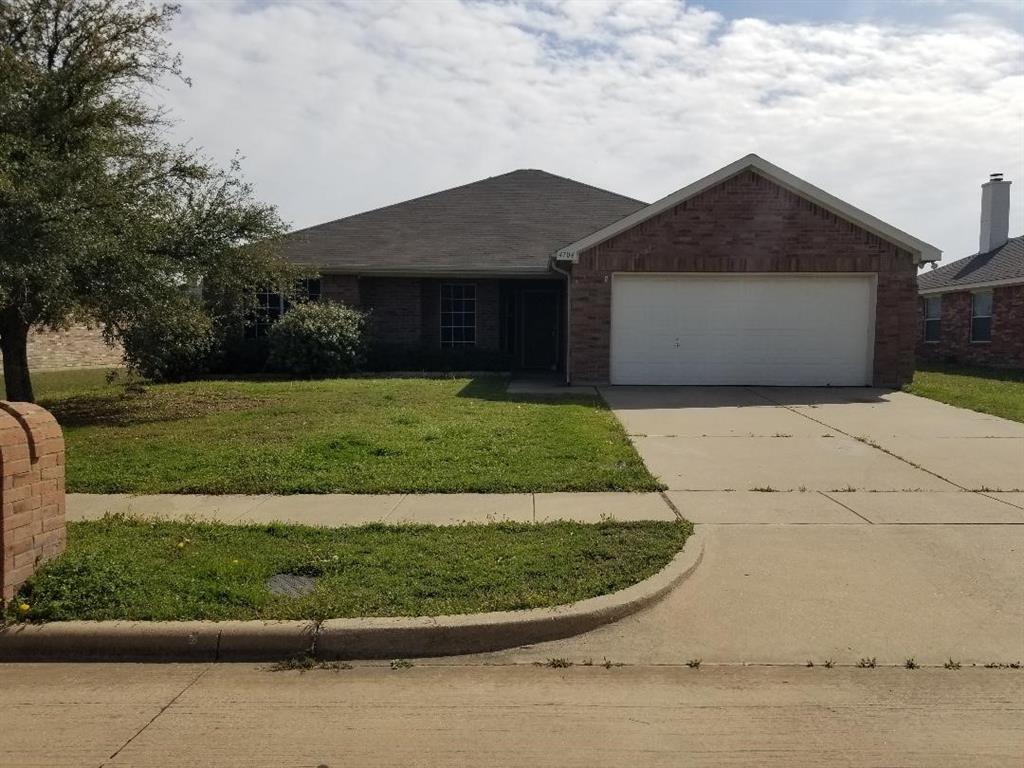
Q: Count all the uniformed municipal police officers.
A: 0